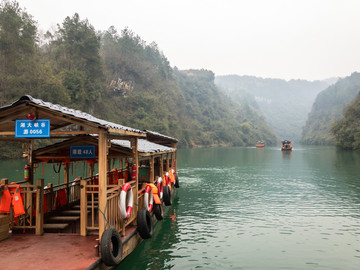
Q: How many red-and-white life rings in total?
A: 5